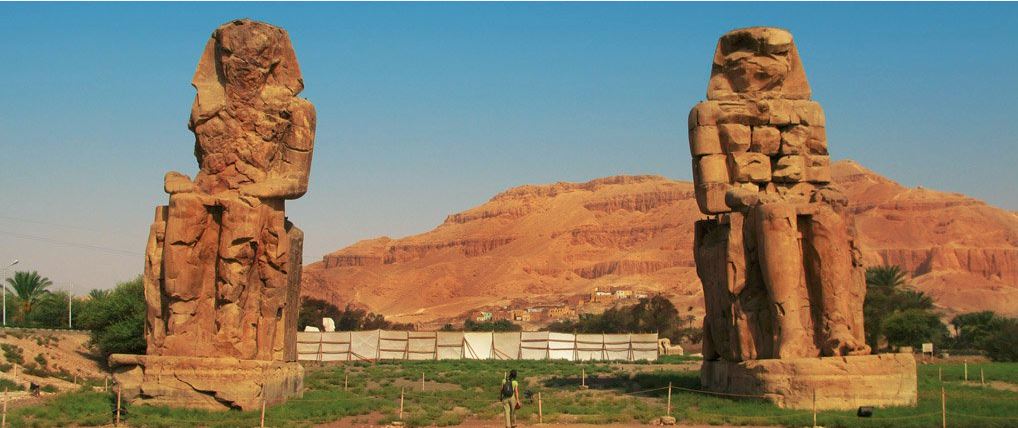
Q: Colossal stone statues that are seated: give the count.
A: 2